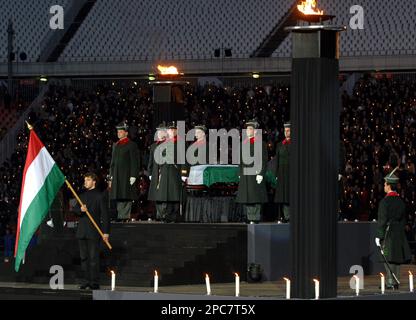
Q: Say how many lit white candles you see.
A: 9